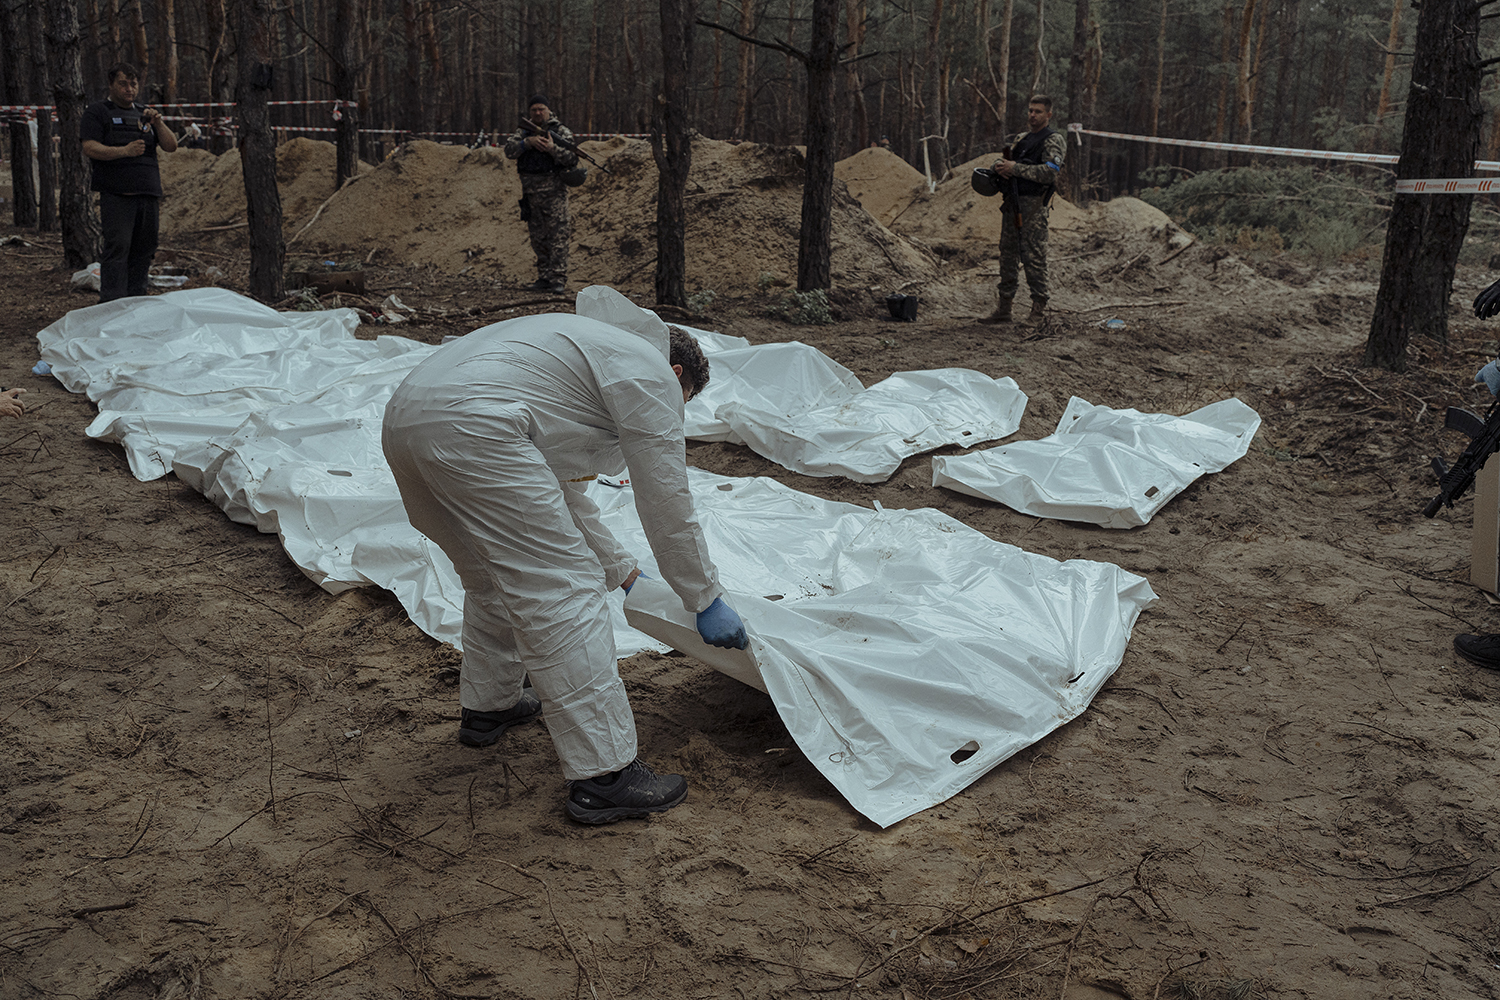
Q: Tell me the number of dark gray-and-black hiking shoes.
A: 2